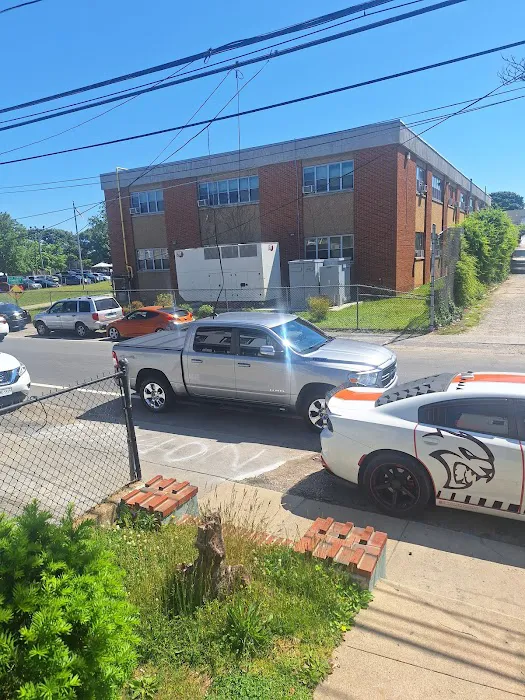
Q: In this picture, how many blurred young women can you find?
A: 0